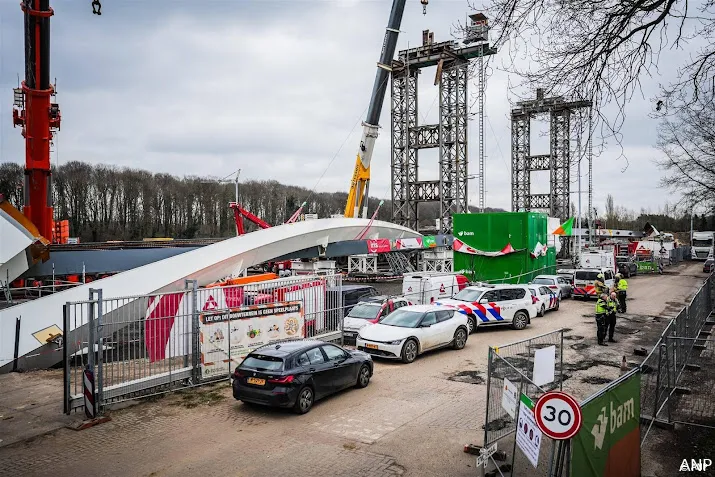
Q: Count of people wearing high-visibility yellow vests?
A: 3